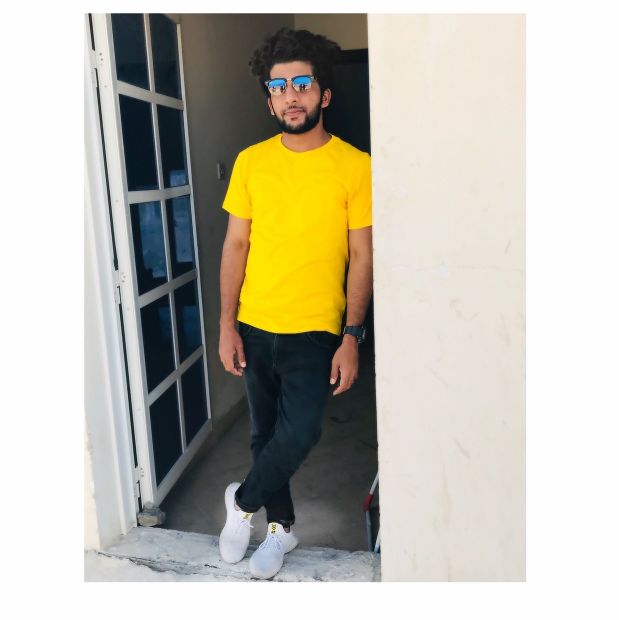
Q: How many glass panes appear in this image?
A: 10